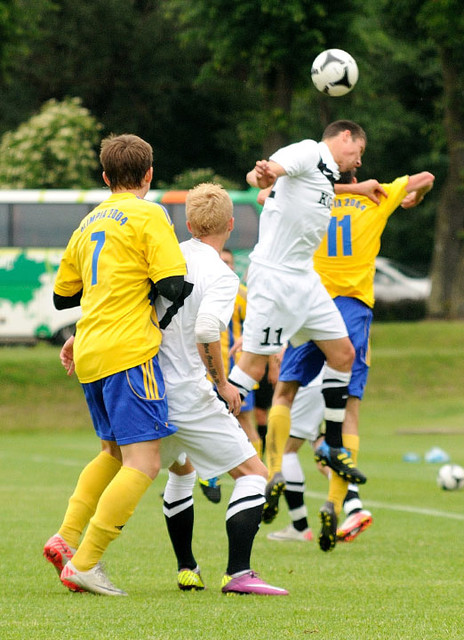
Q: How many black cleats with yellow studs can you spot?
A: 3